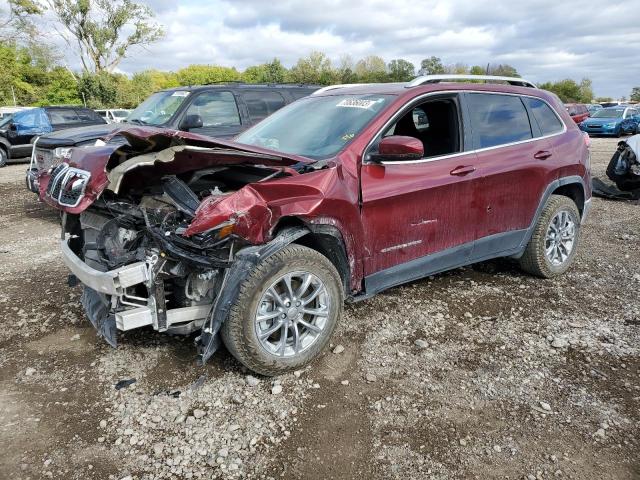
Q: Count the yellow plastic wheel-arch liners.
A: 0